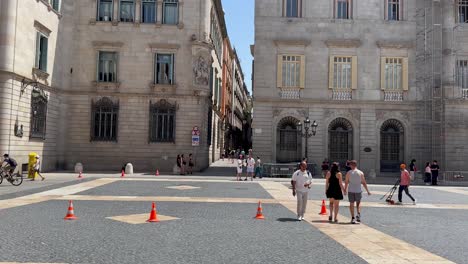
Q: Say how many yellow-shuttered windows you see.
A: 3